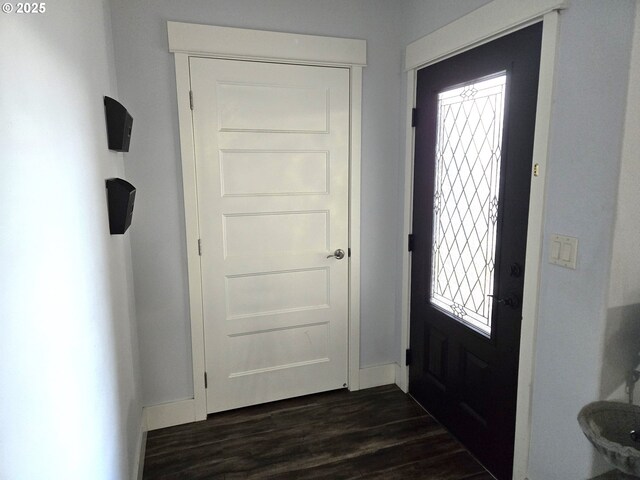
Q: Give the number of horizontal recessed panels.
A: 5